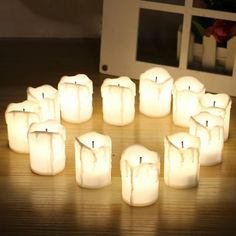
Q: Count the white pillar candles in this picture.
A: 12